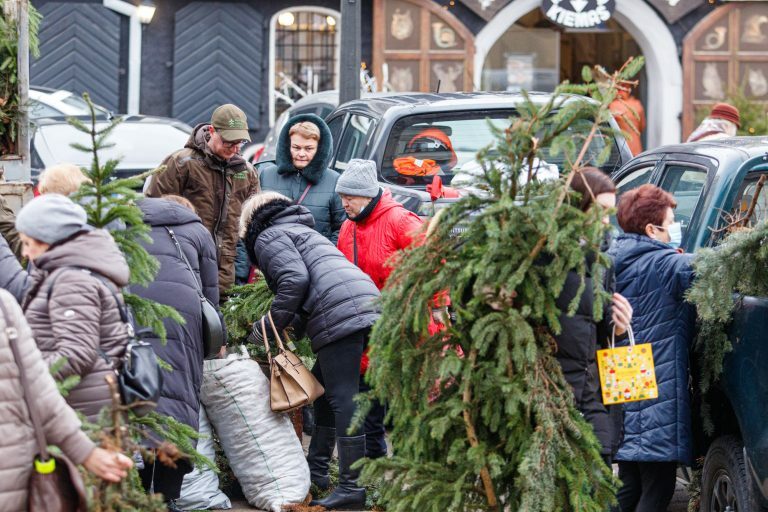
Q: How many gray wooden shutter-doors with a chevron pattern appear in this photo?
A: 2